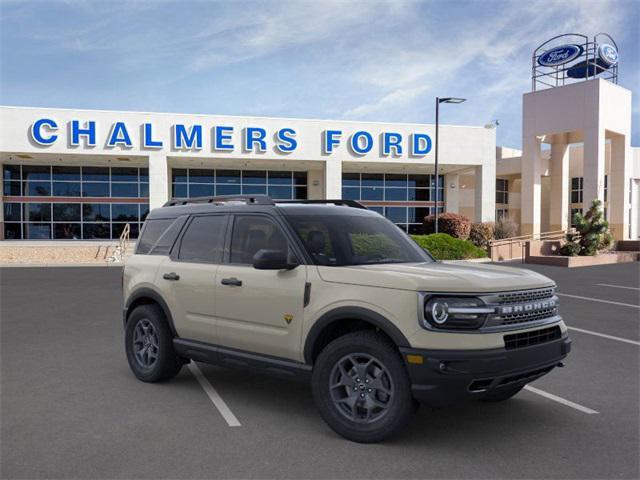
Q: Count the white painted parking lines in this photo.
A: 5